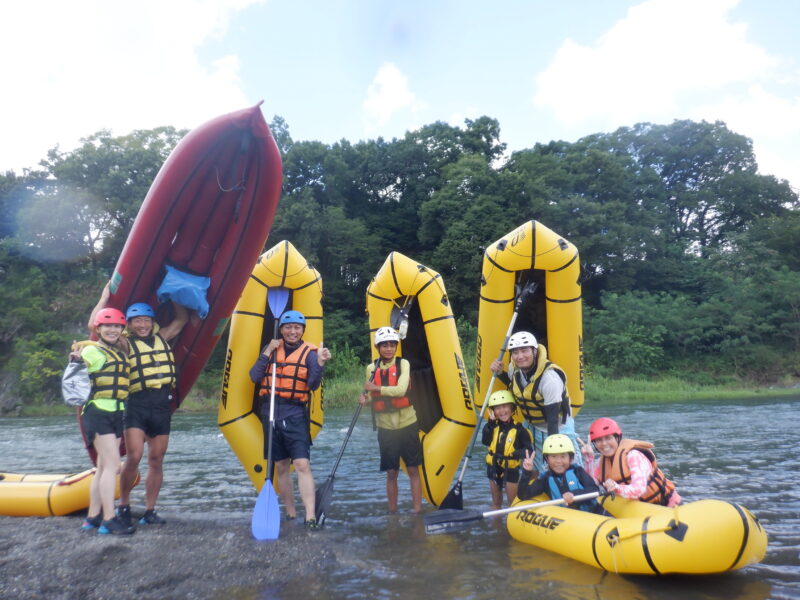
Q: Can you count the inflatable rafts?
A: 6